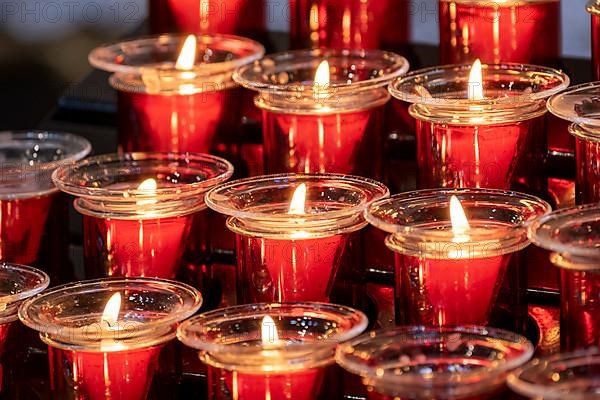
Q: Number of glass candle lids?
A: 14